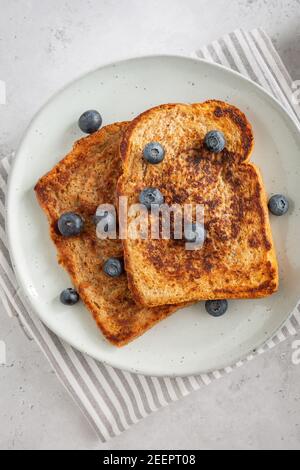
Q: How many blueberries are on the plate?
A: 11